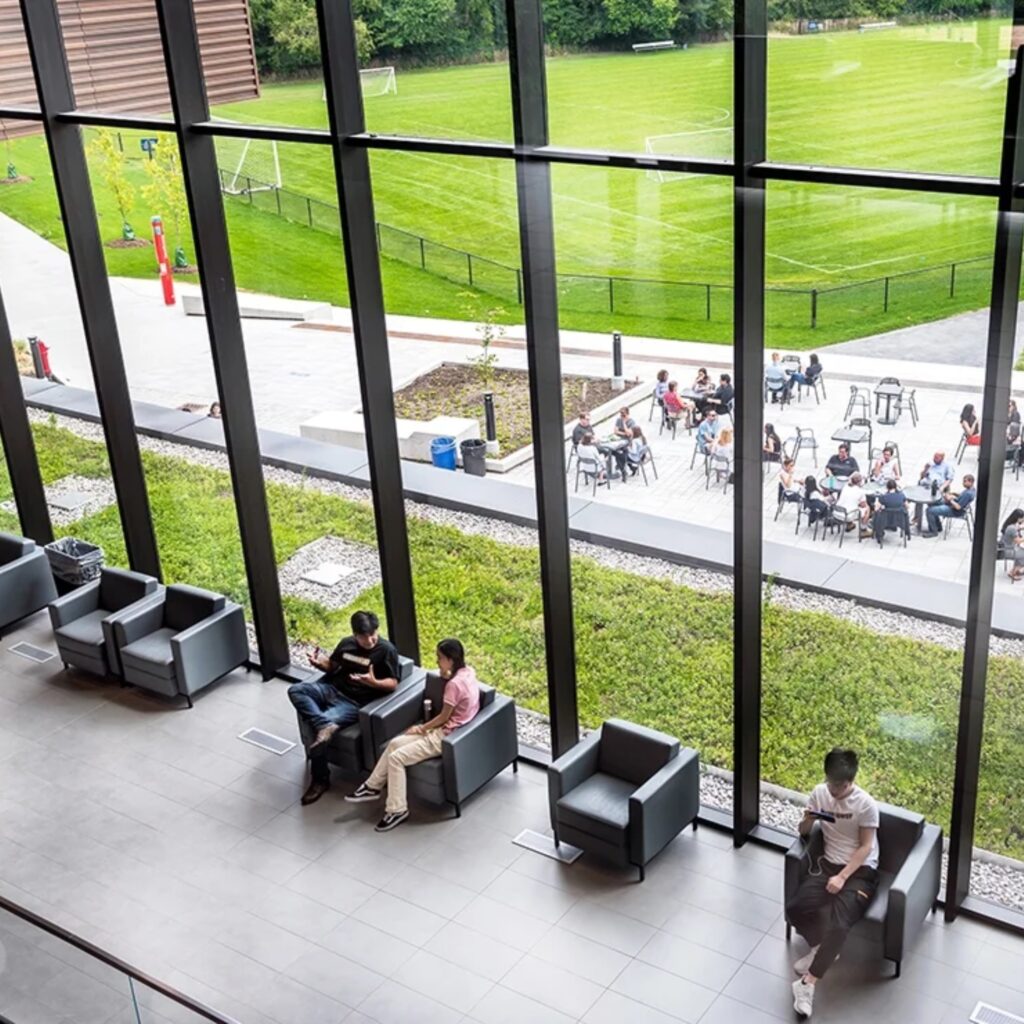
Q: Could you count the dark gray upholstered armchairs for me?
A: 7